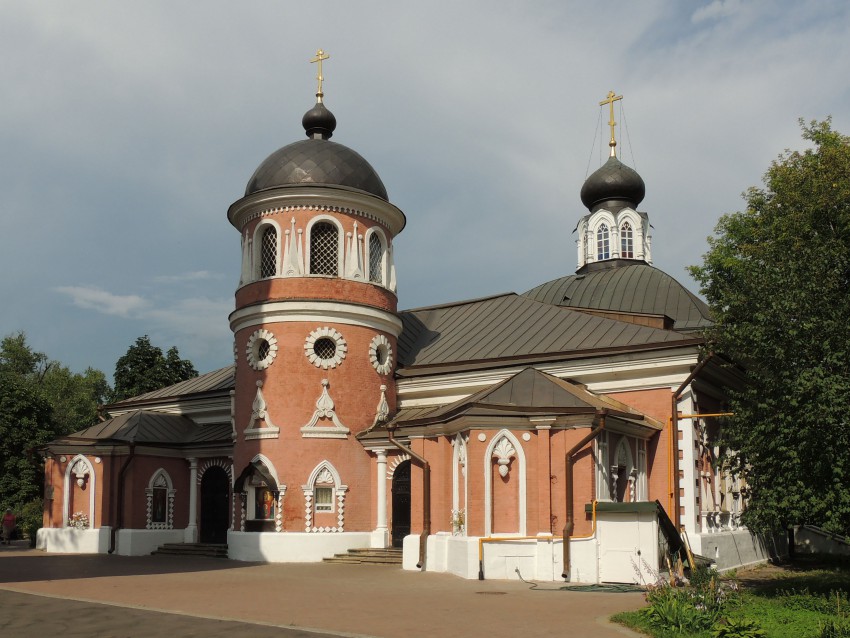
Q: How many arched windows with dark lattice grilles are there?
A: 3